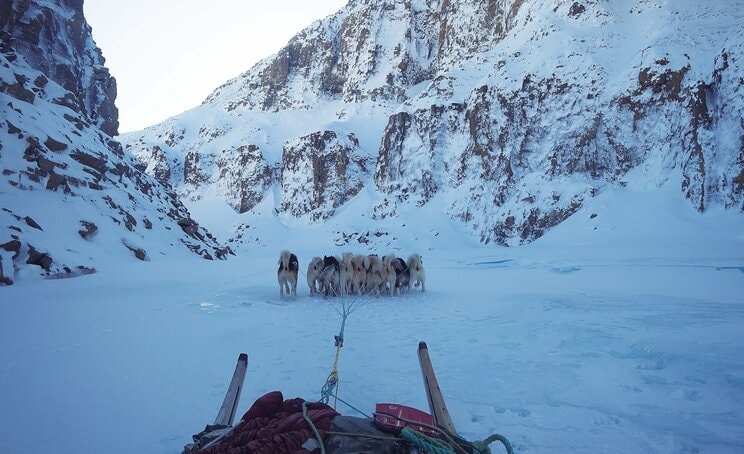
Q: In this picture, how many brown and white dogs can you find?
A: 1